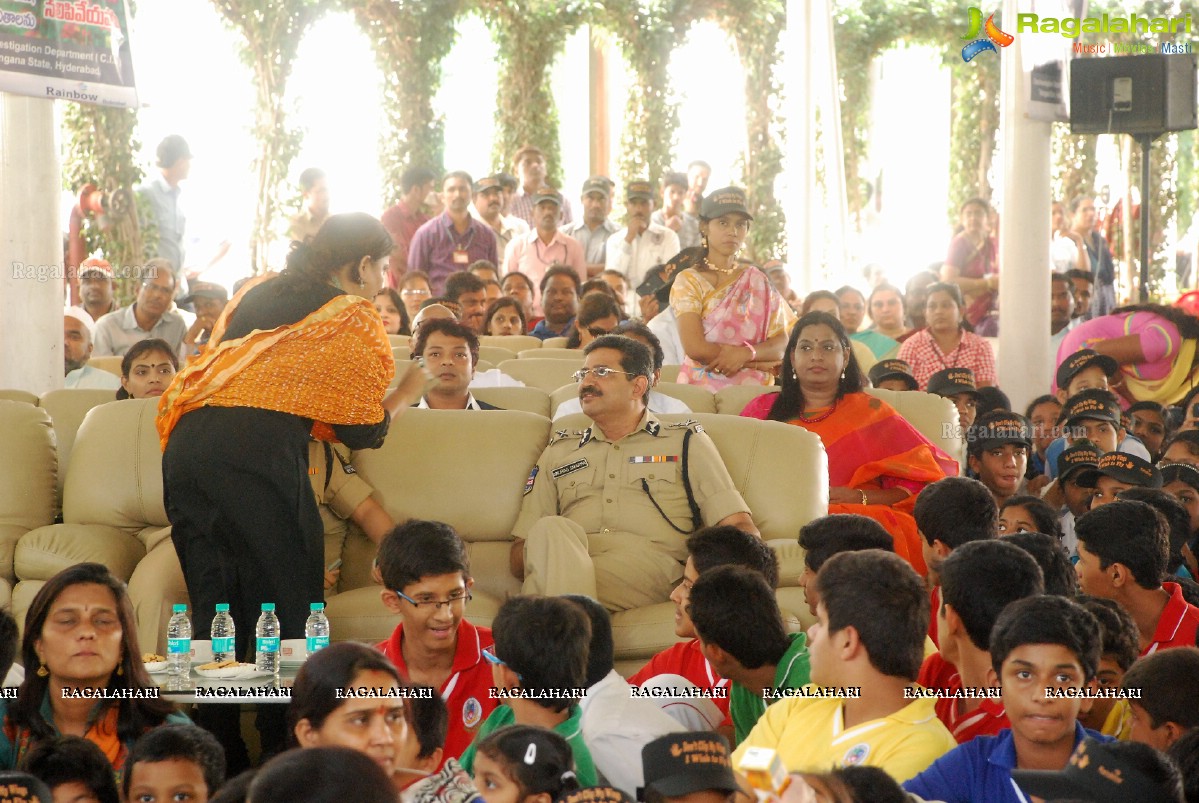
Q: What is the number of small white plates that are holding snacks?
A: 2